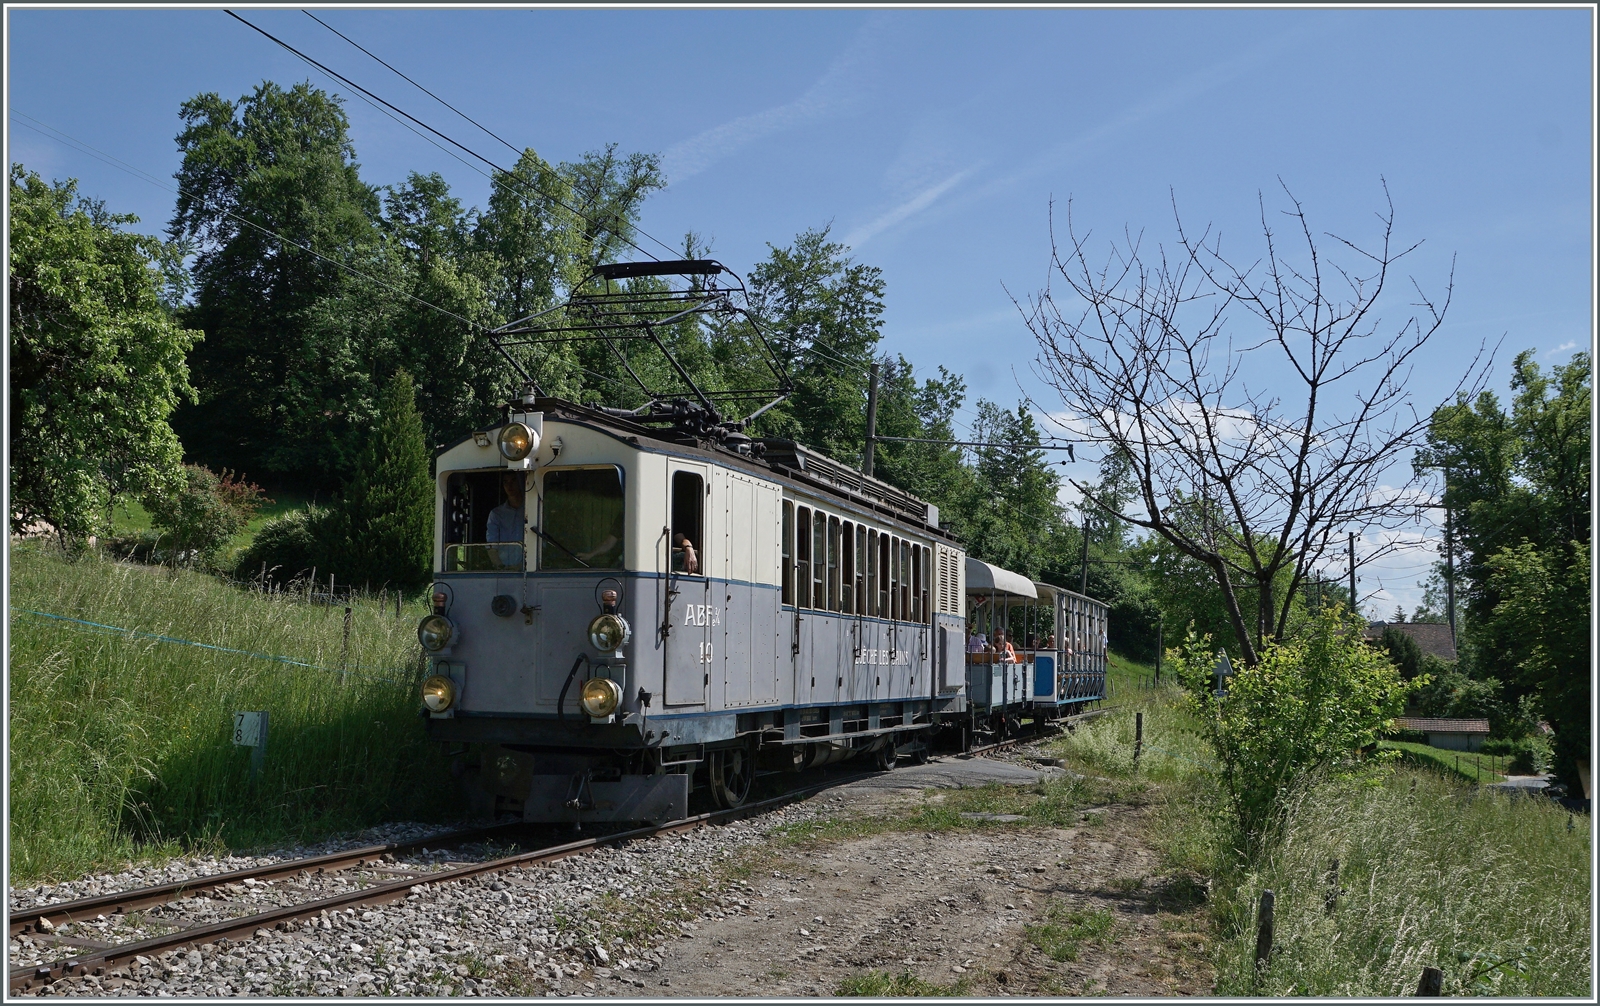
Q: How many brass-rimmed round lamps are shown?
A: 5